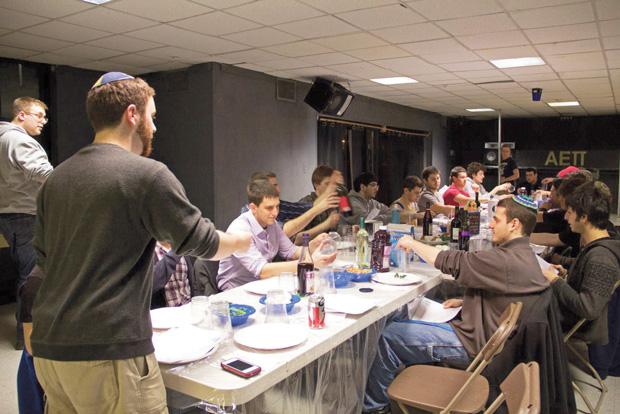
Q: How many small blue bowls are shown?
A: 4